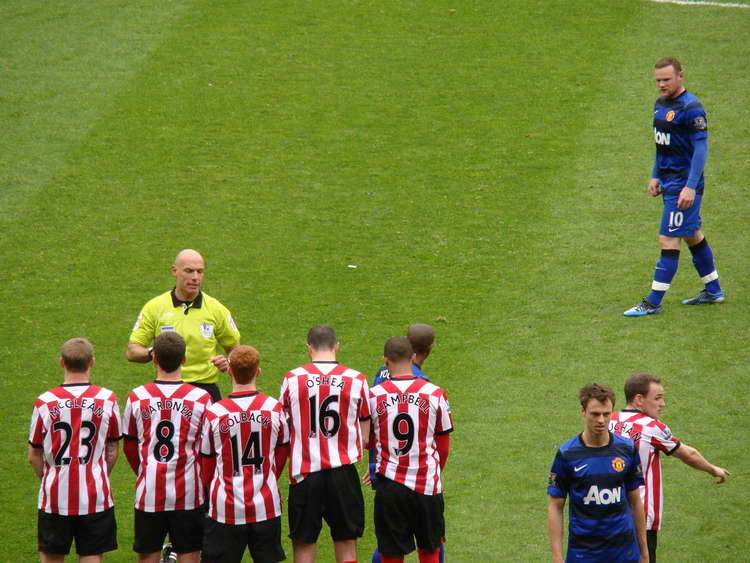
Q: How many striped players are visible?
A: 6